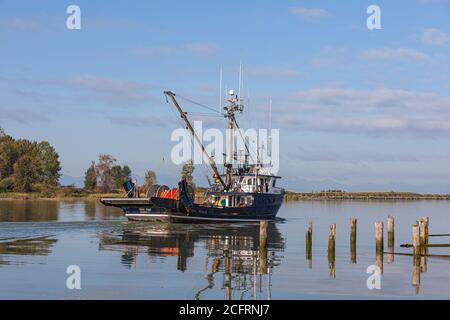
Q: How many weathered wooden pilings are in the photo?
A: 9